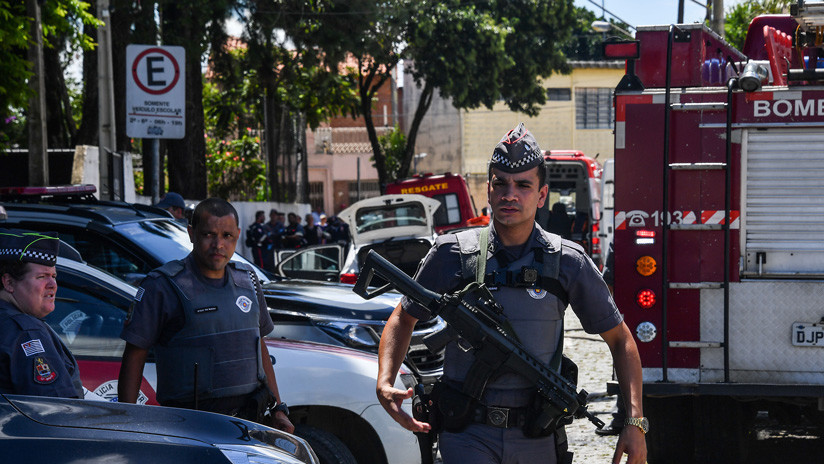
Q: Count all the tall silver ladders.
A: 1